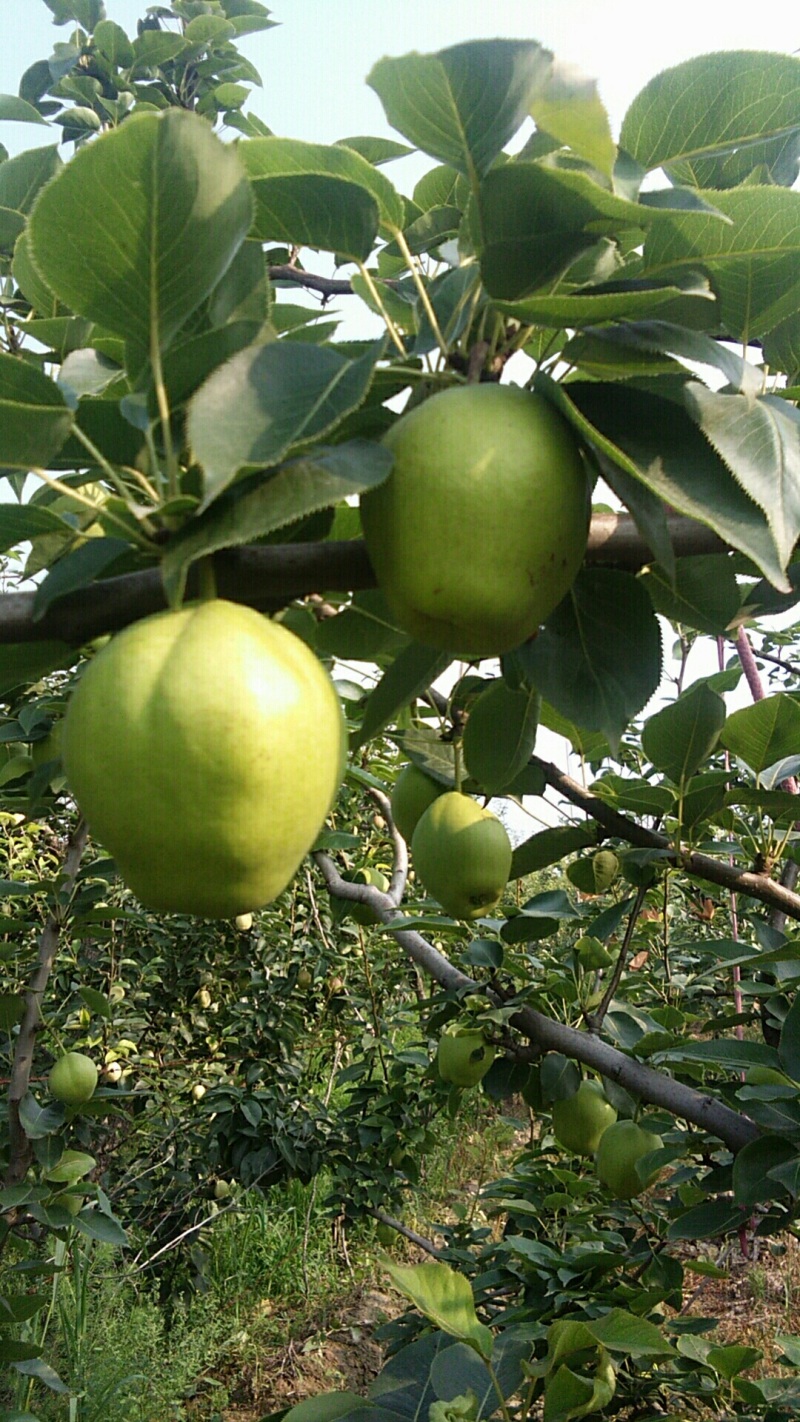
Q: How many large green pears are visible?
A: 2